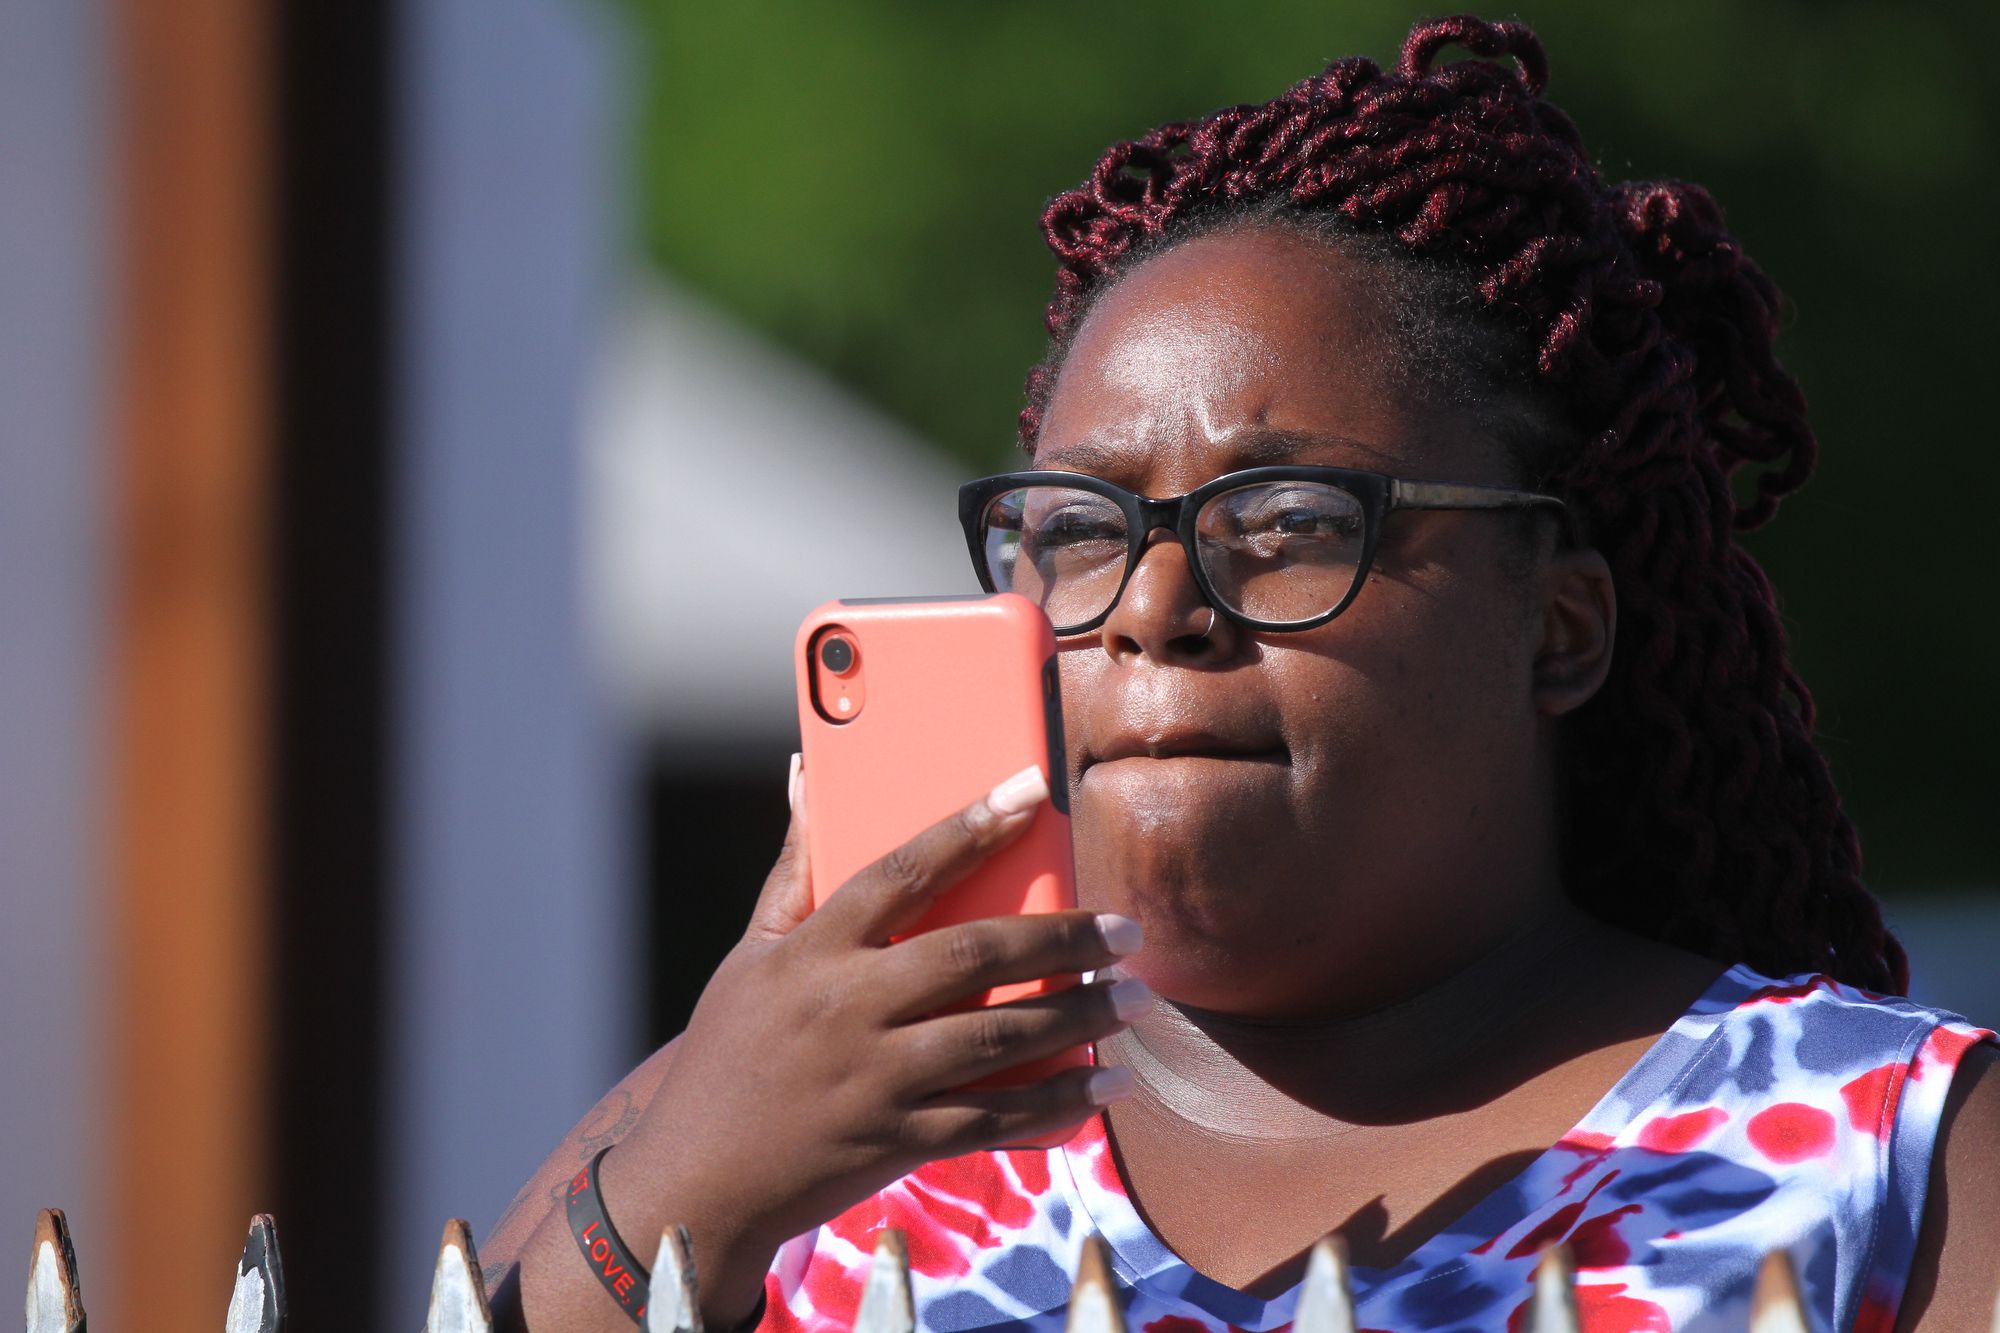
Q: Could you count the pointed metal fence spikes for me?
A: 9